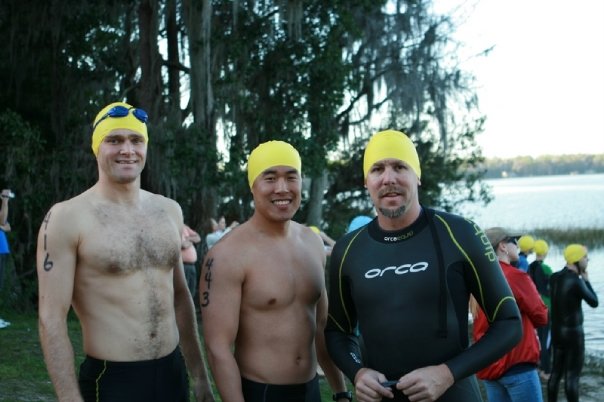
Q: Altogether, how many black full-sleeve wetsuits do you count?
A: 2